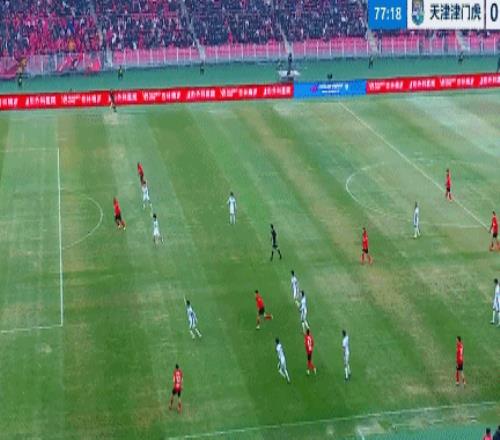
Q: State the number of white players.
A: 10